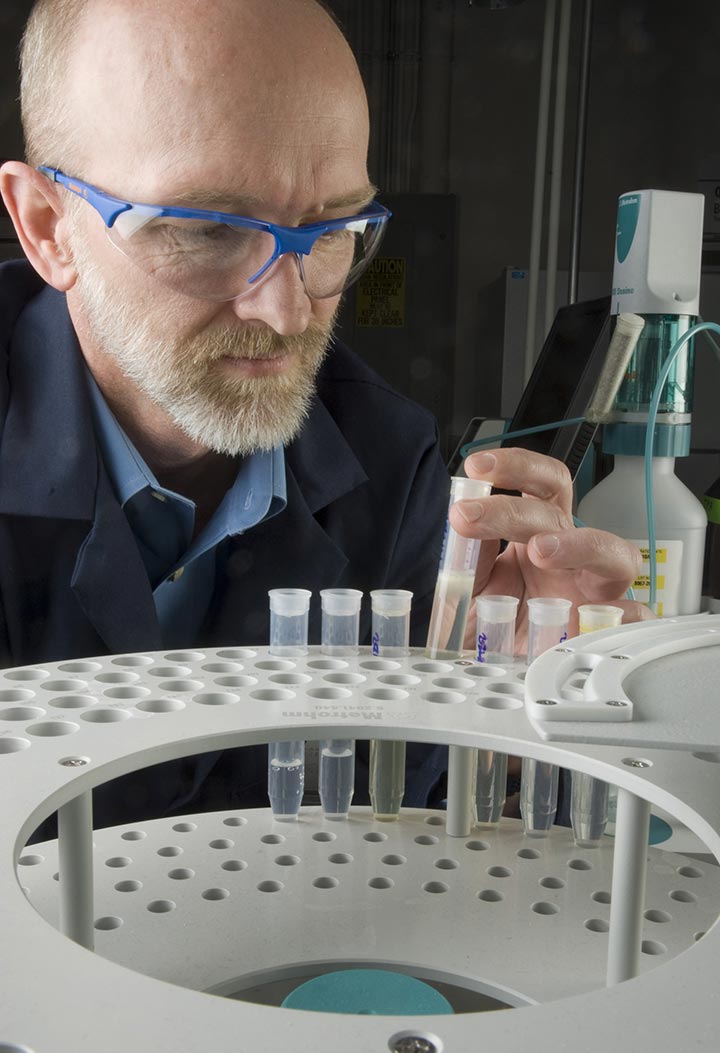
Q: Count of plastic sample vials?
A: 7